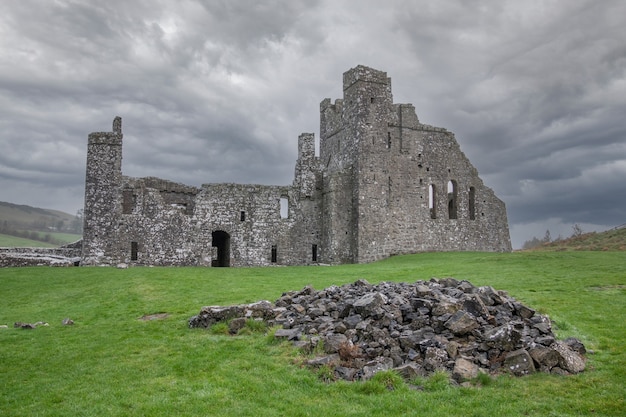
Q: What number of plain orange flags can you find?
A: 0